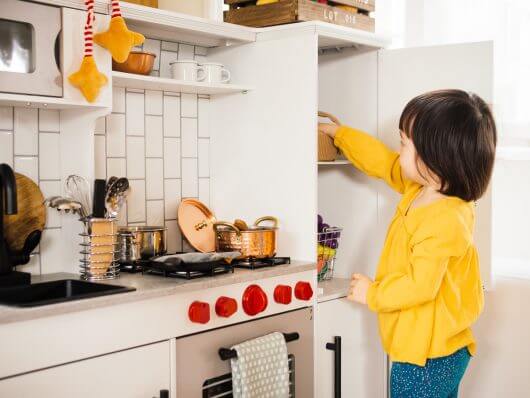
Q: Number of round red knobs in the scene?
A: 5